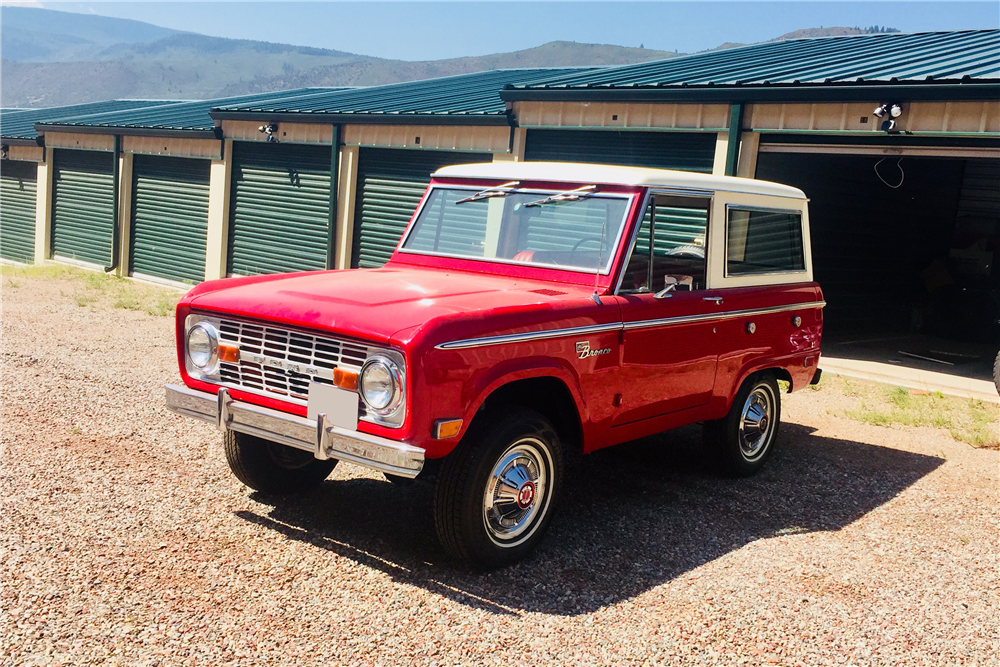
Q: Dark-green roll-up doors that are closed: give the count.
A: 6